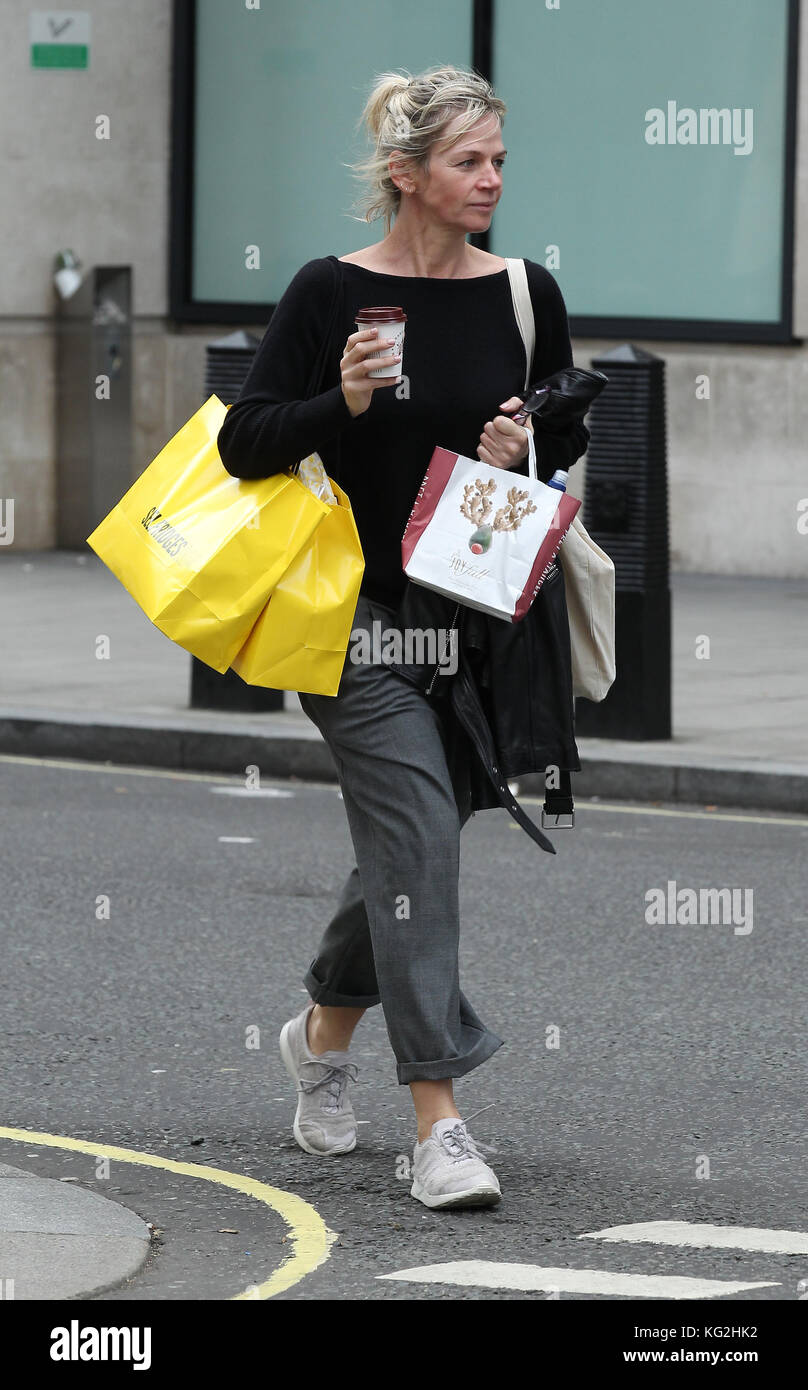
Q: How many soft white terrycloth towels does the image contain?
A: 0